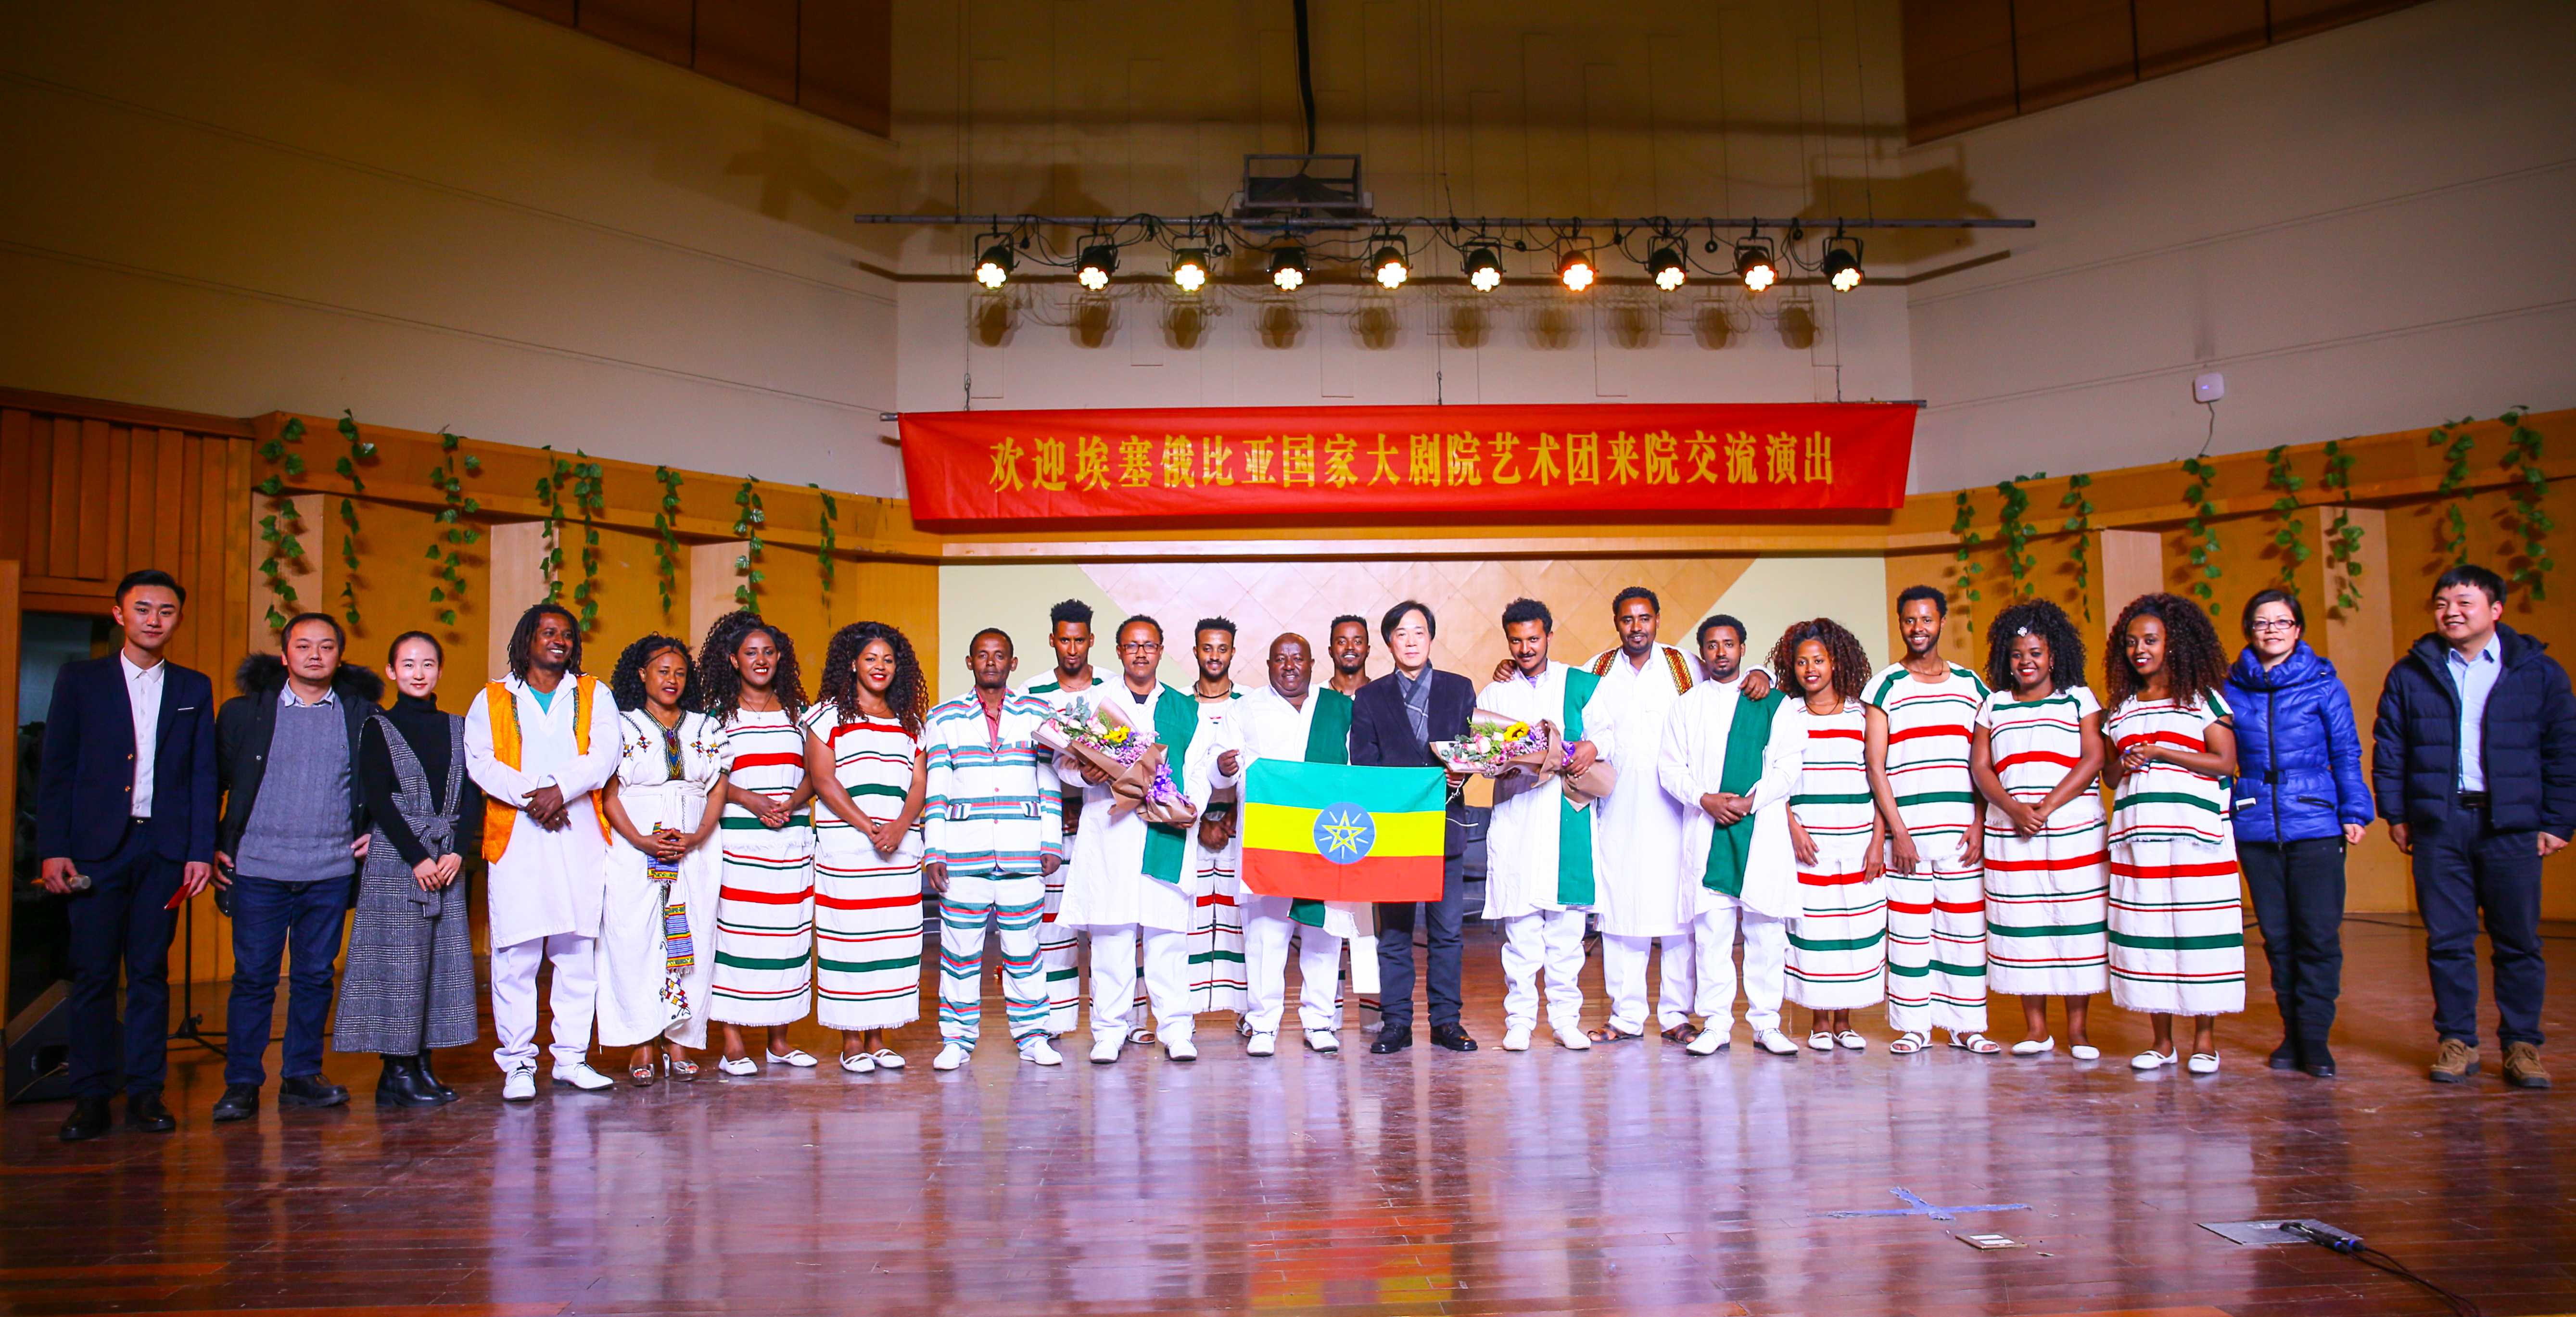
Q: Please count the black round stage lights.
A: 10